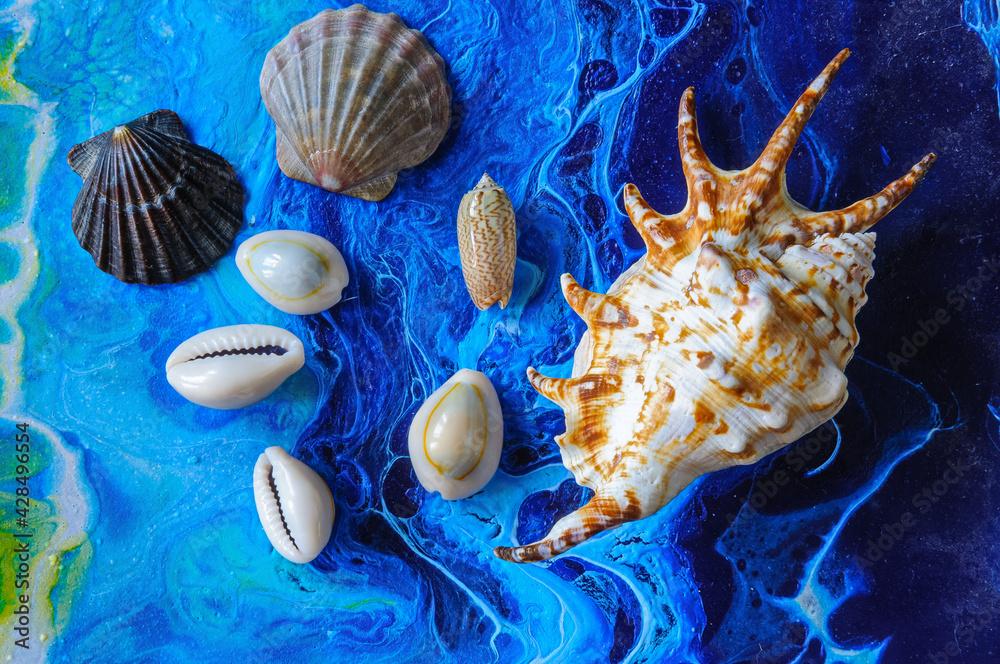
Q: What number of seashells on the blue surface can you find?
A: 8